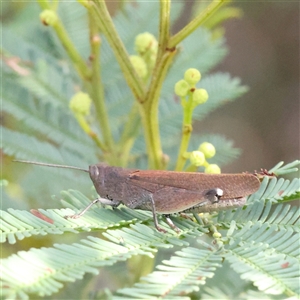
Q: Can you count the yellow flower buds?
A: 10